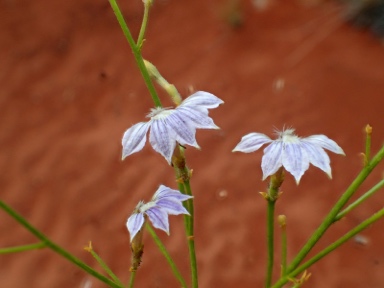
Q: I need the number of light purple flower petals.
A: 15